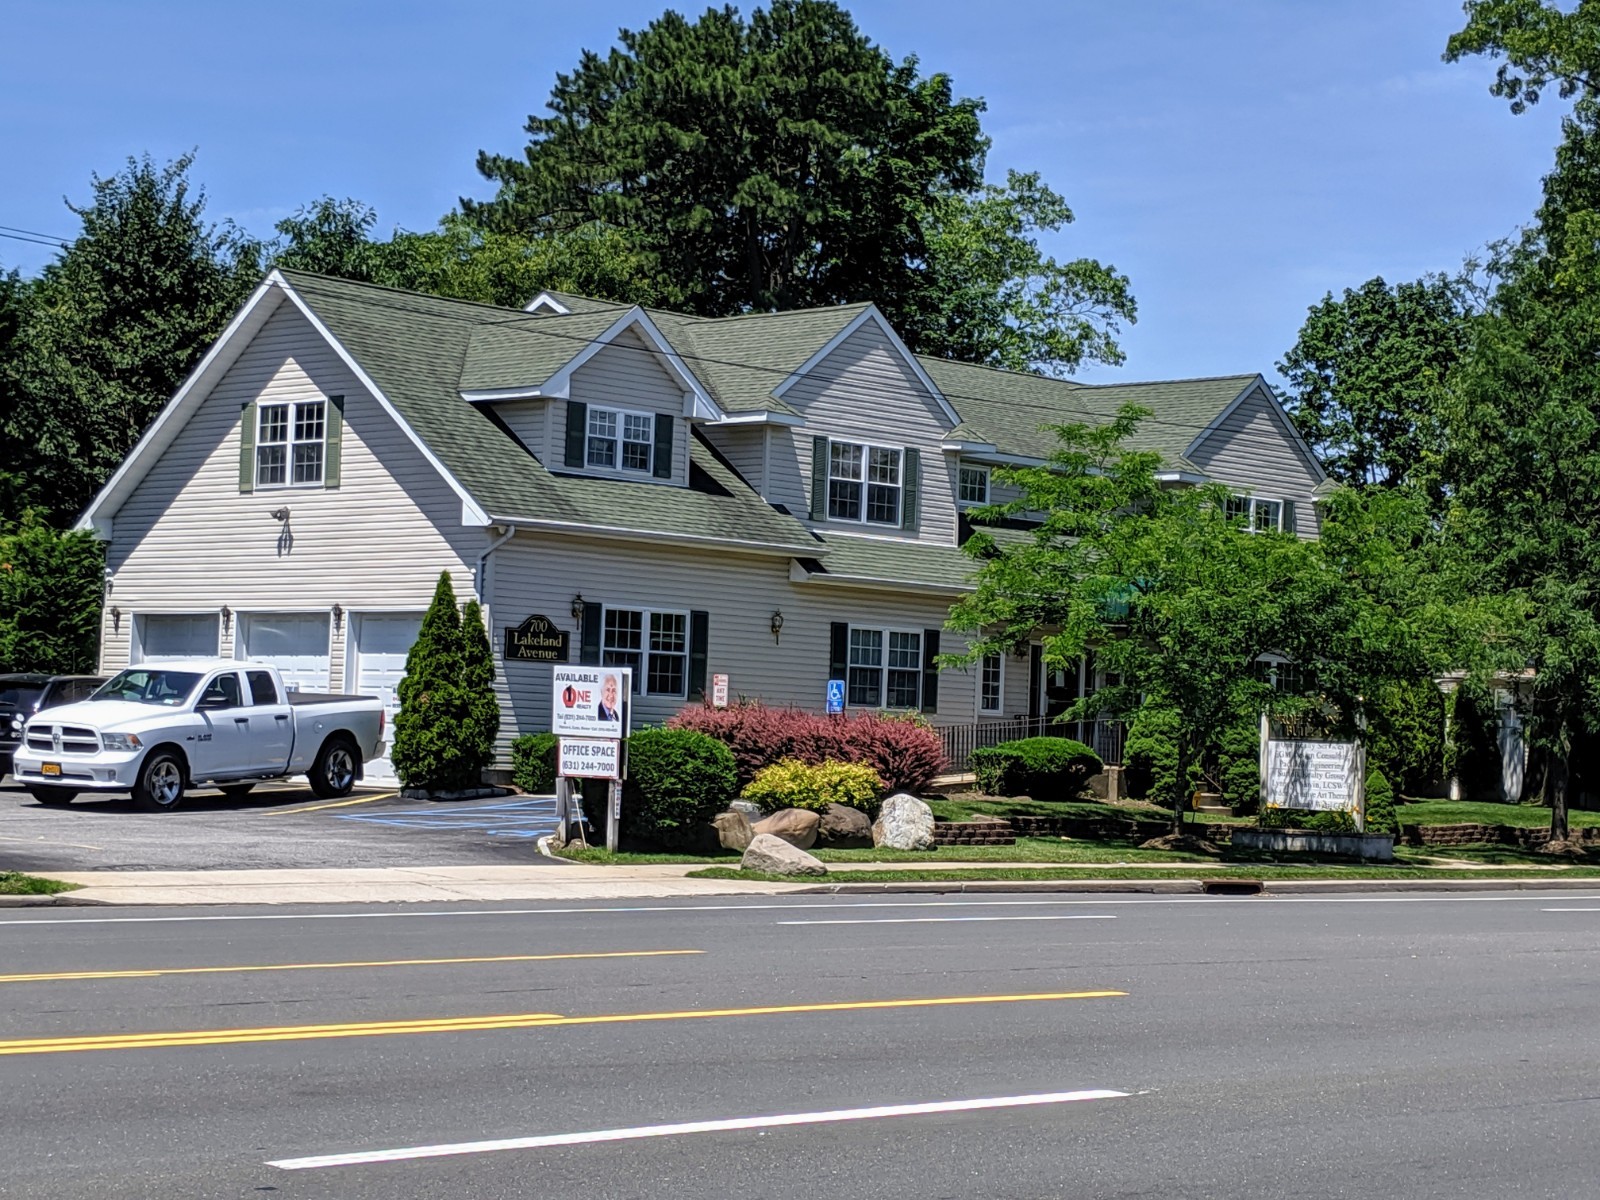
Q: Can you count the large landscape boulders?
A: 5